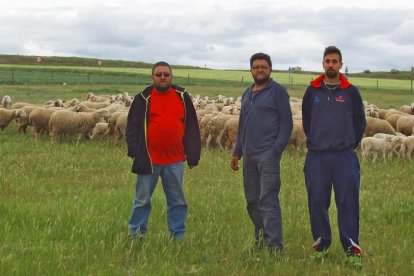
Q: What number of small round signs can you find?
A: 2